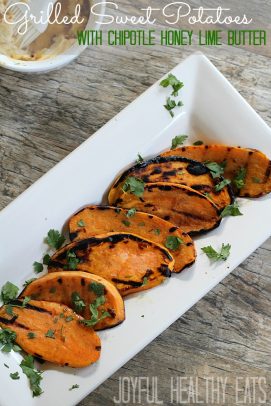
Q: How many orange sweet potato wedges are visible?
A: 7